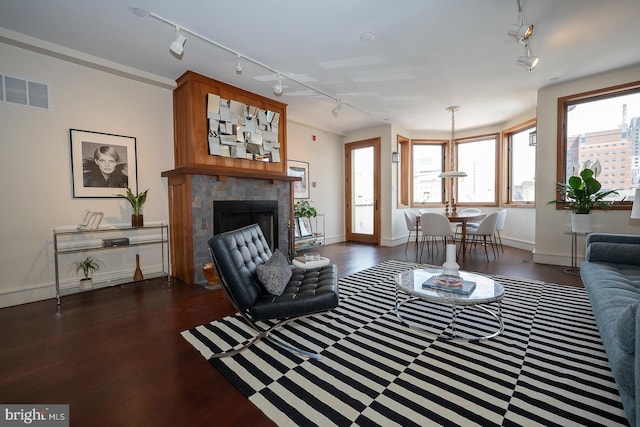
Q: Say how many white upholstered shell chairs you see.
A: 6